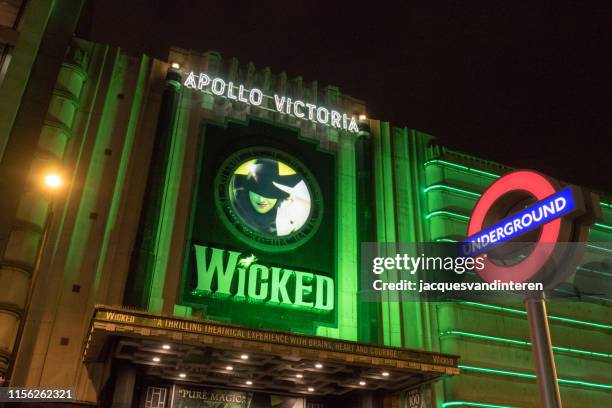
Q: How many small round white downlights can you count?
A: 11